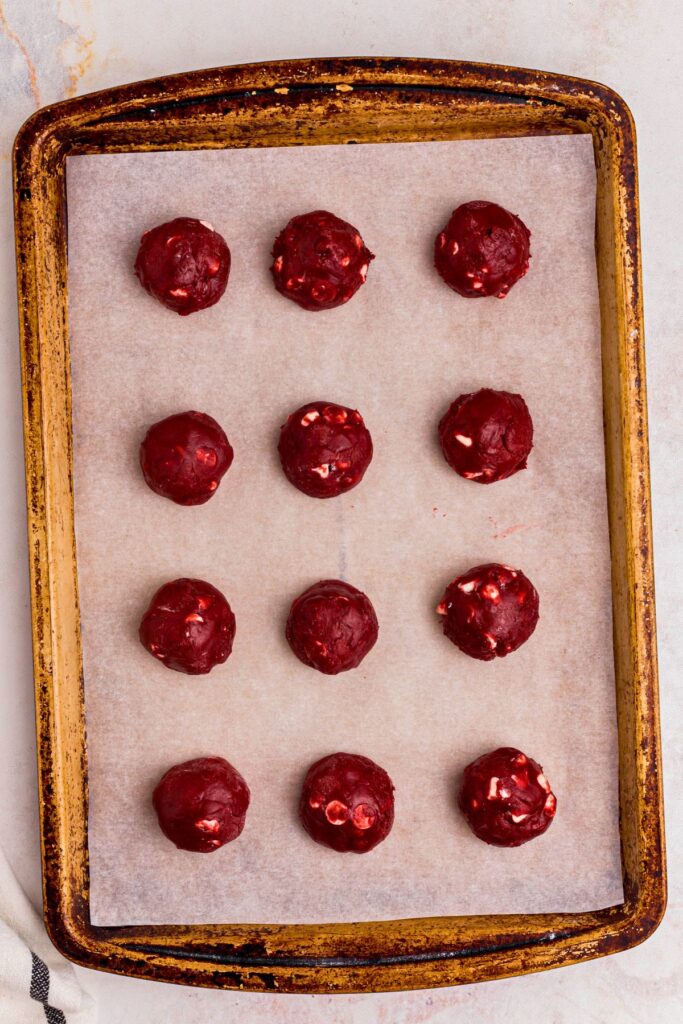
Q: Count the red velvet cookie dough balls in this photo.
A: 12